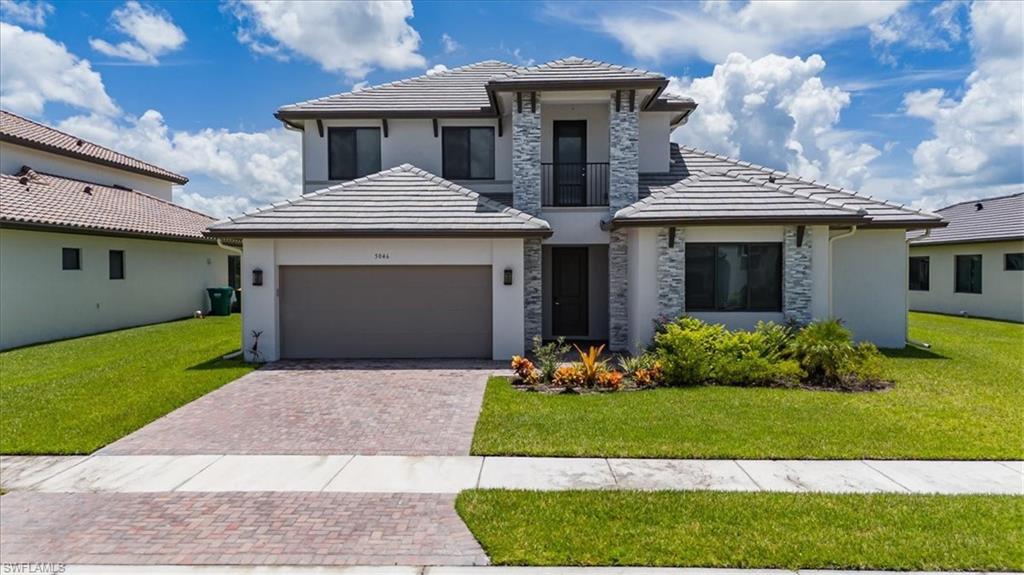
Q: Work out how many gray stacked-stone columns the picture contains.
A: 4